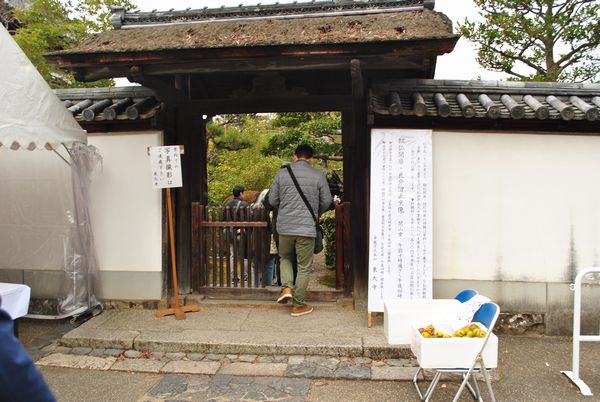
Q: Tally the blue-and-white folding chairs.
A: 2